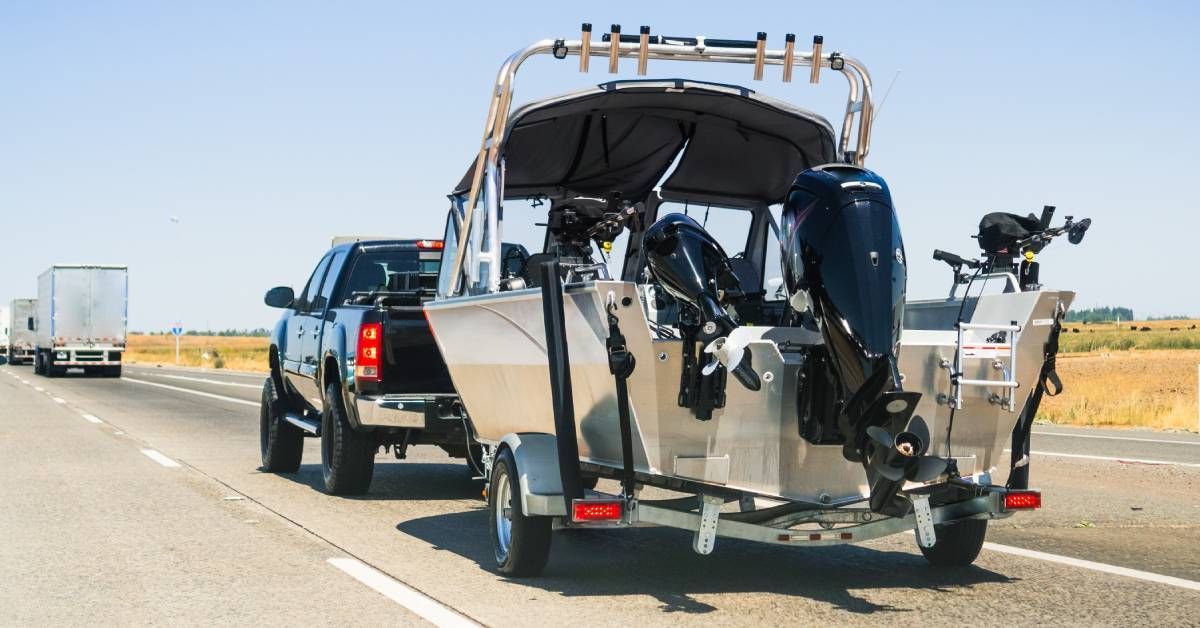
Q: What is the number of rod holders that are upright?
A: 6